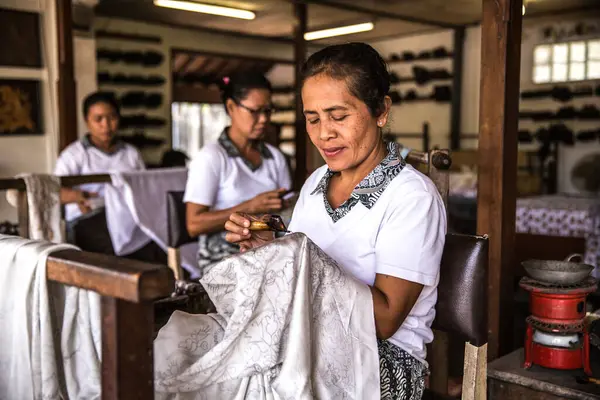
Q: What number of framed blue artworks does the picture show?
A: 0